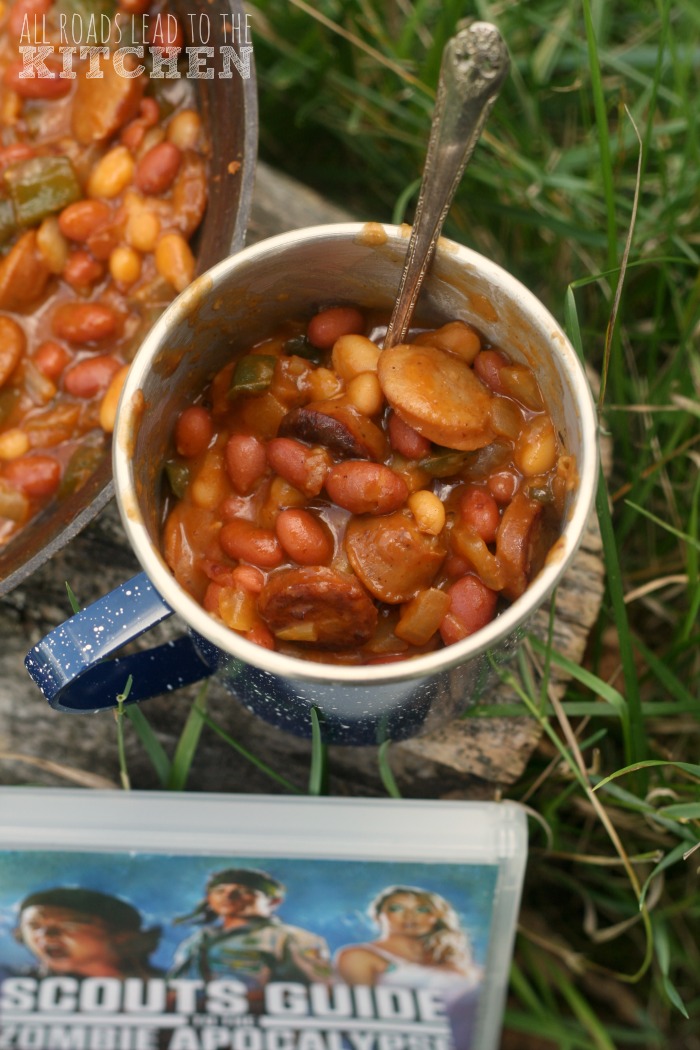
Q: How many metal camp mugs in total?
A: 1